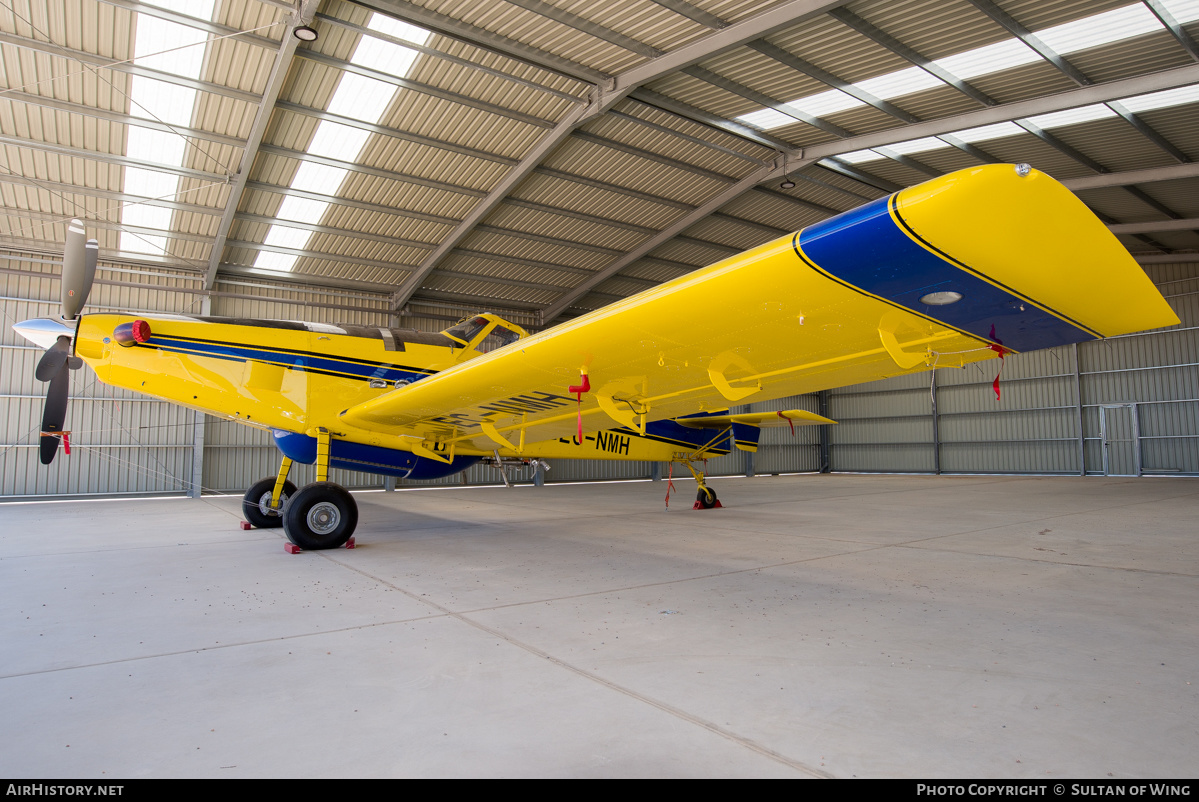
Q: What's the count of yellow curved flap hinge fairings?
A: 5